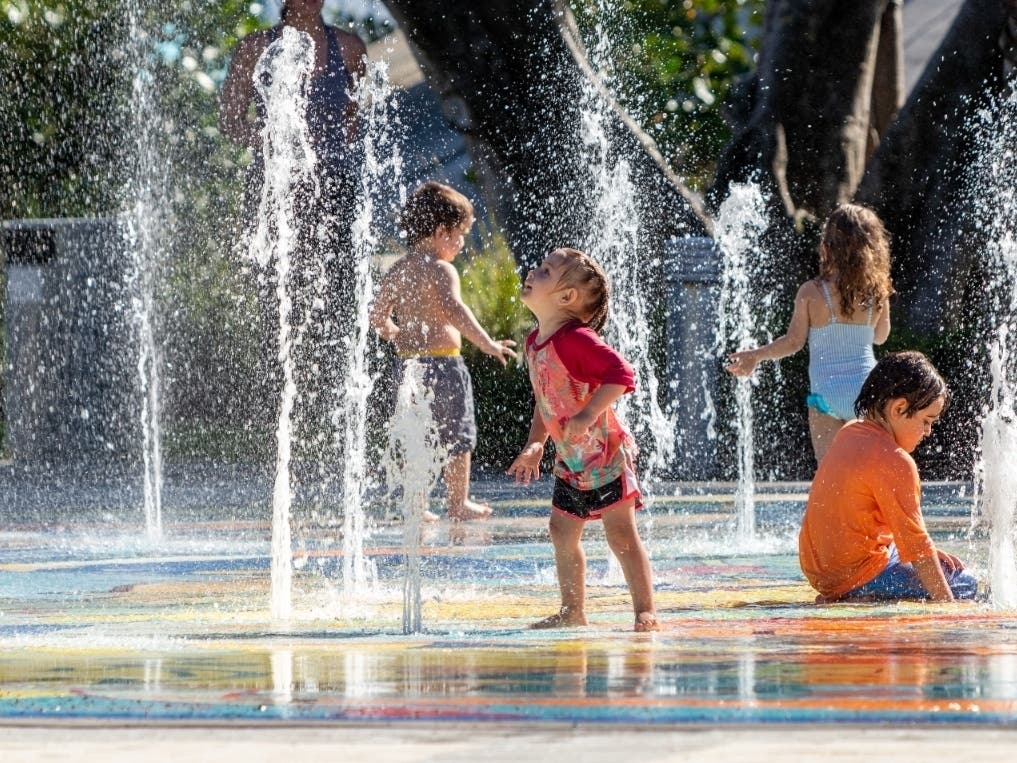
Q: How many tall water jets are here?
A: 6